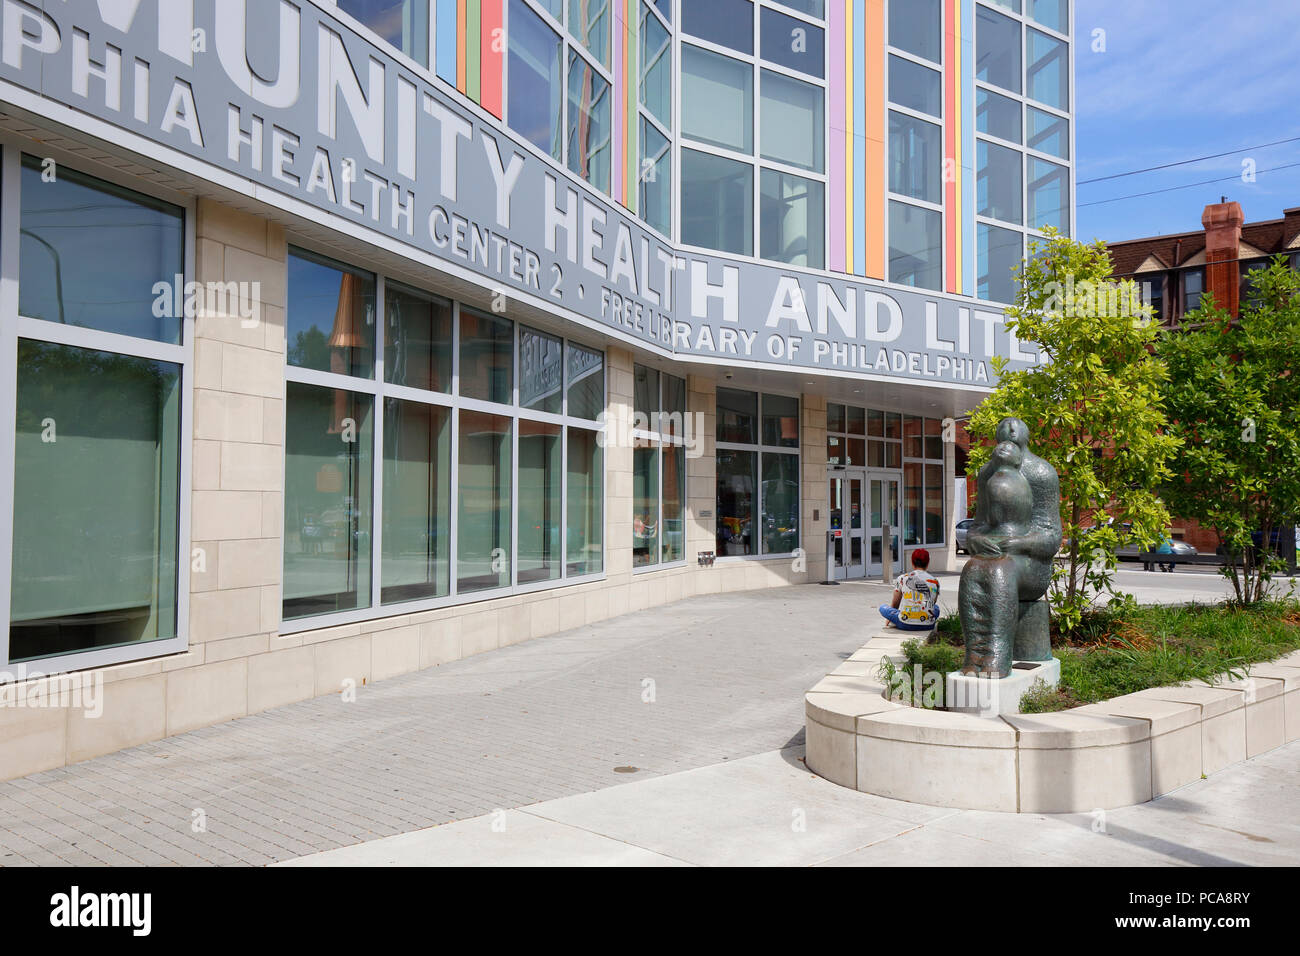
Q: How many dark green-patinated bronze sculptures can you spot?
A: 1